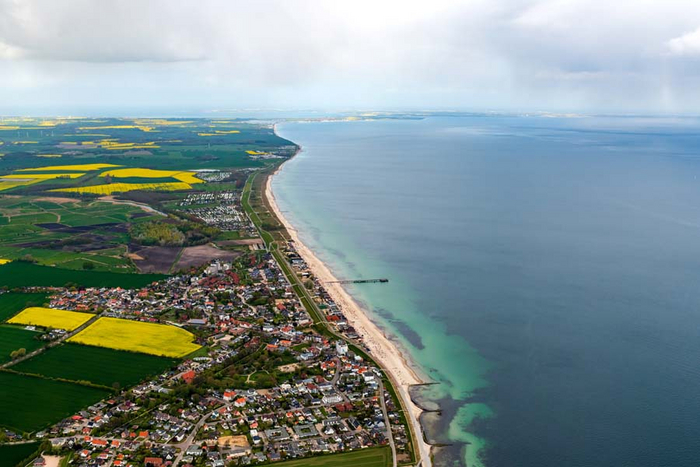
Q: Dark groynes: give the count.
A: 3